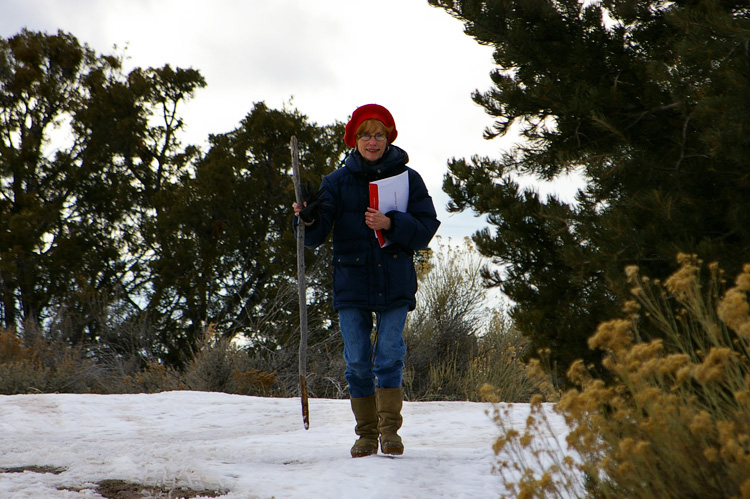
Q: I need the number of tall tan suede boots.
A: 2